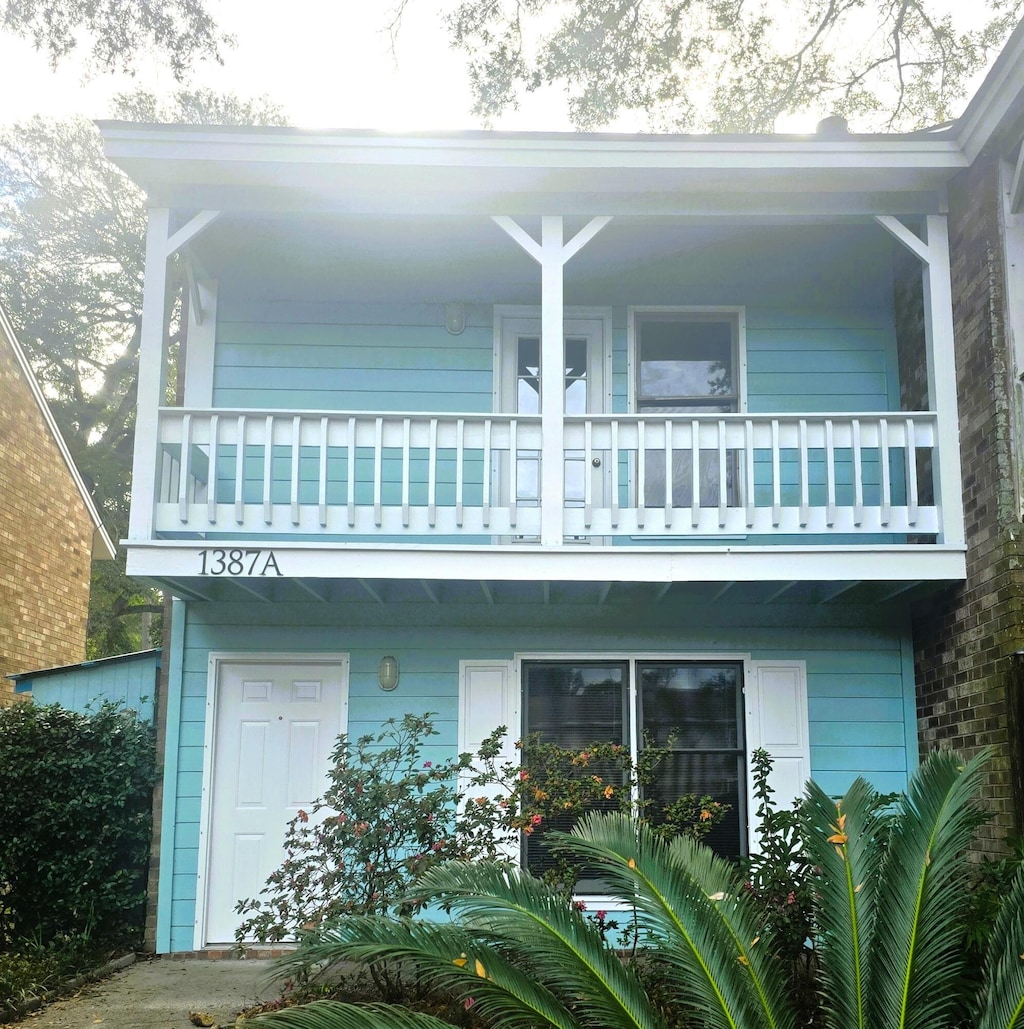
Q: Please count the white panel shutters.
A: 2